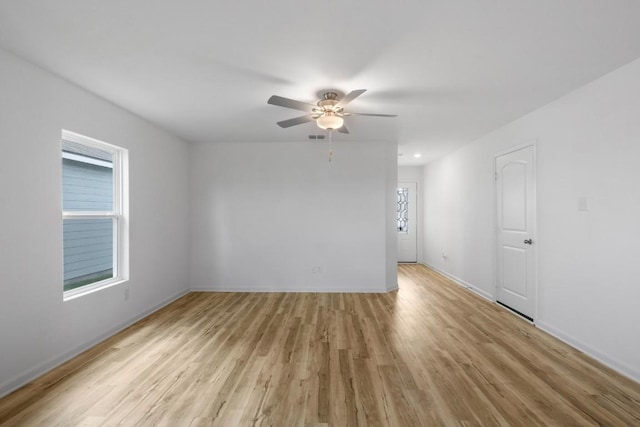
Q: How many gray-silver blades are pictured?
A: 5